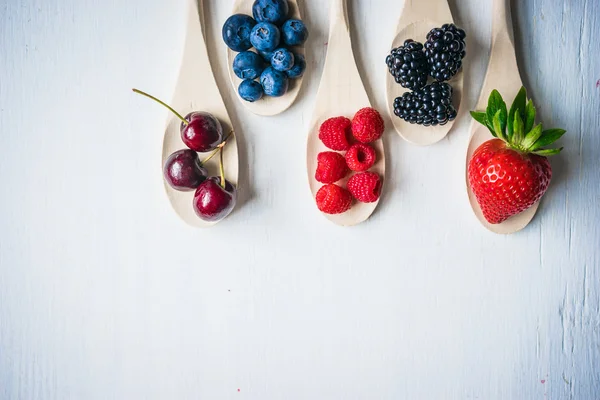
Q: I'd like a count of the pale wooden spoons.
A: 5